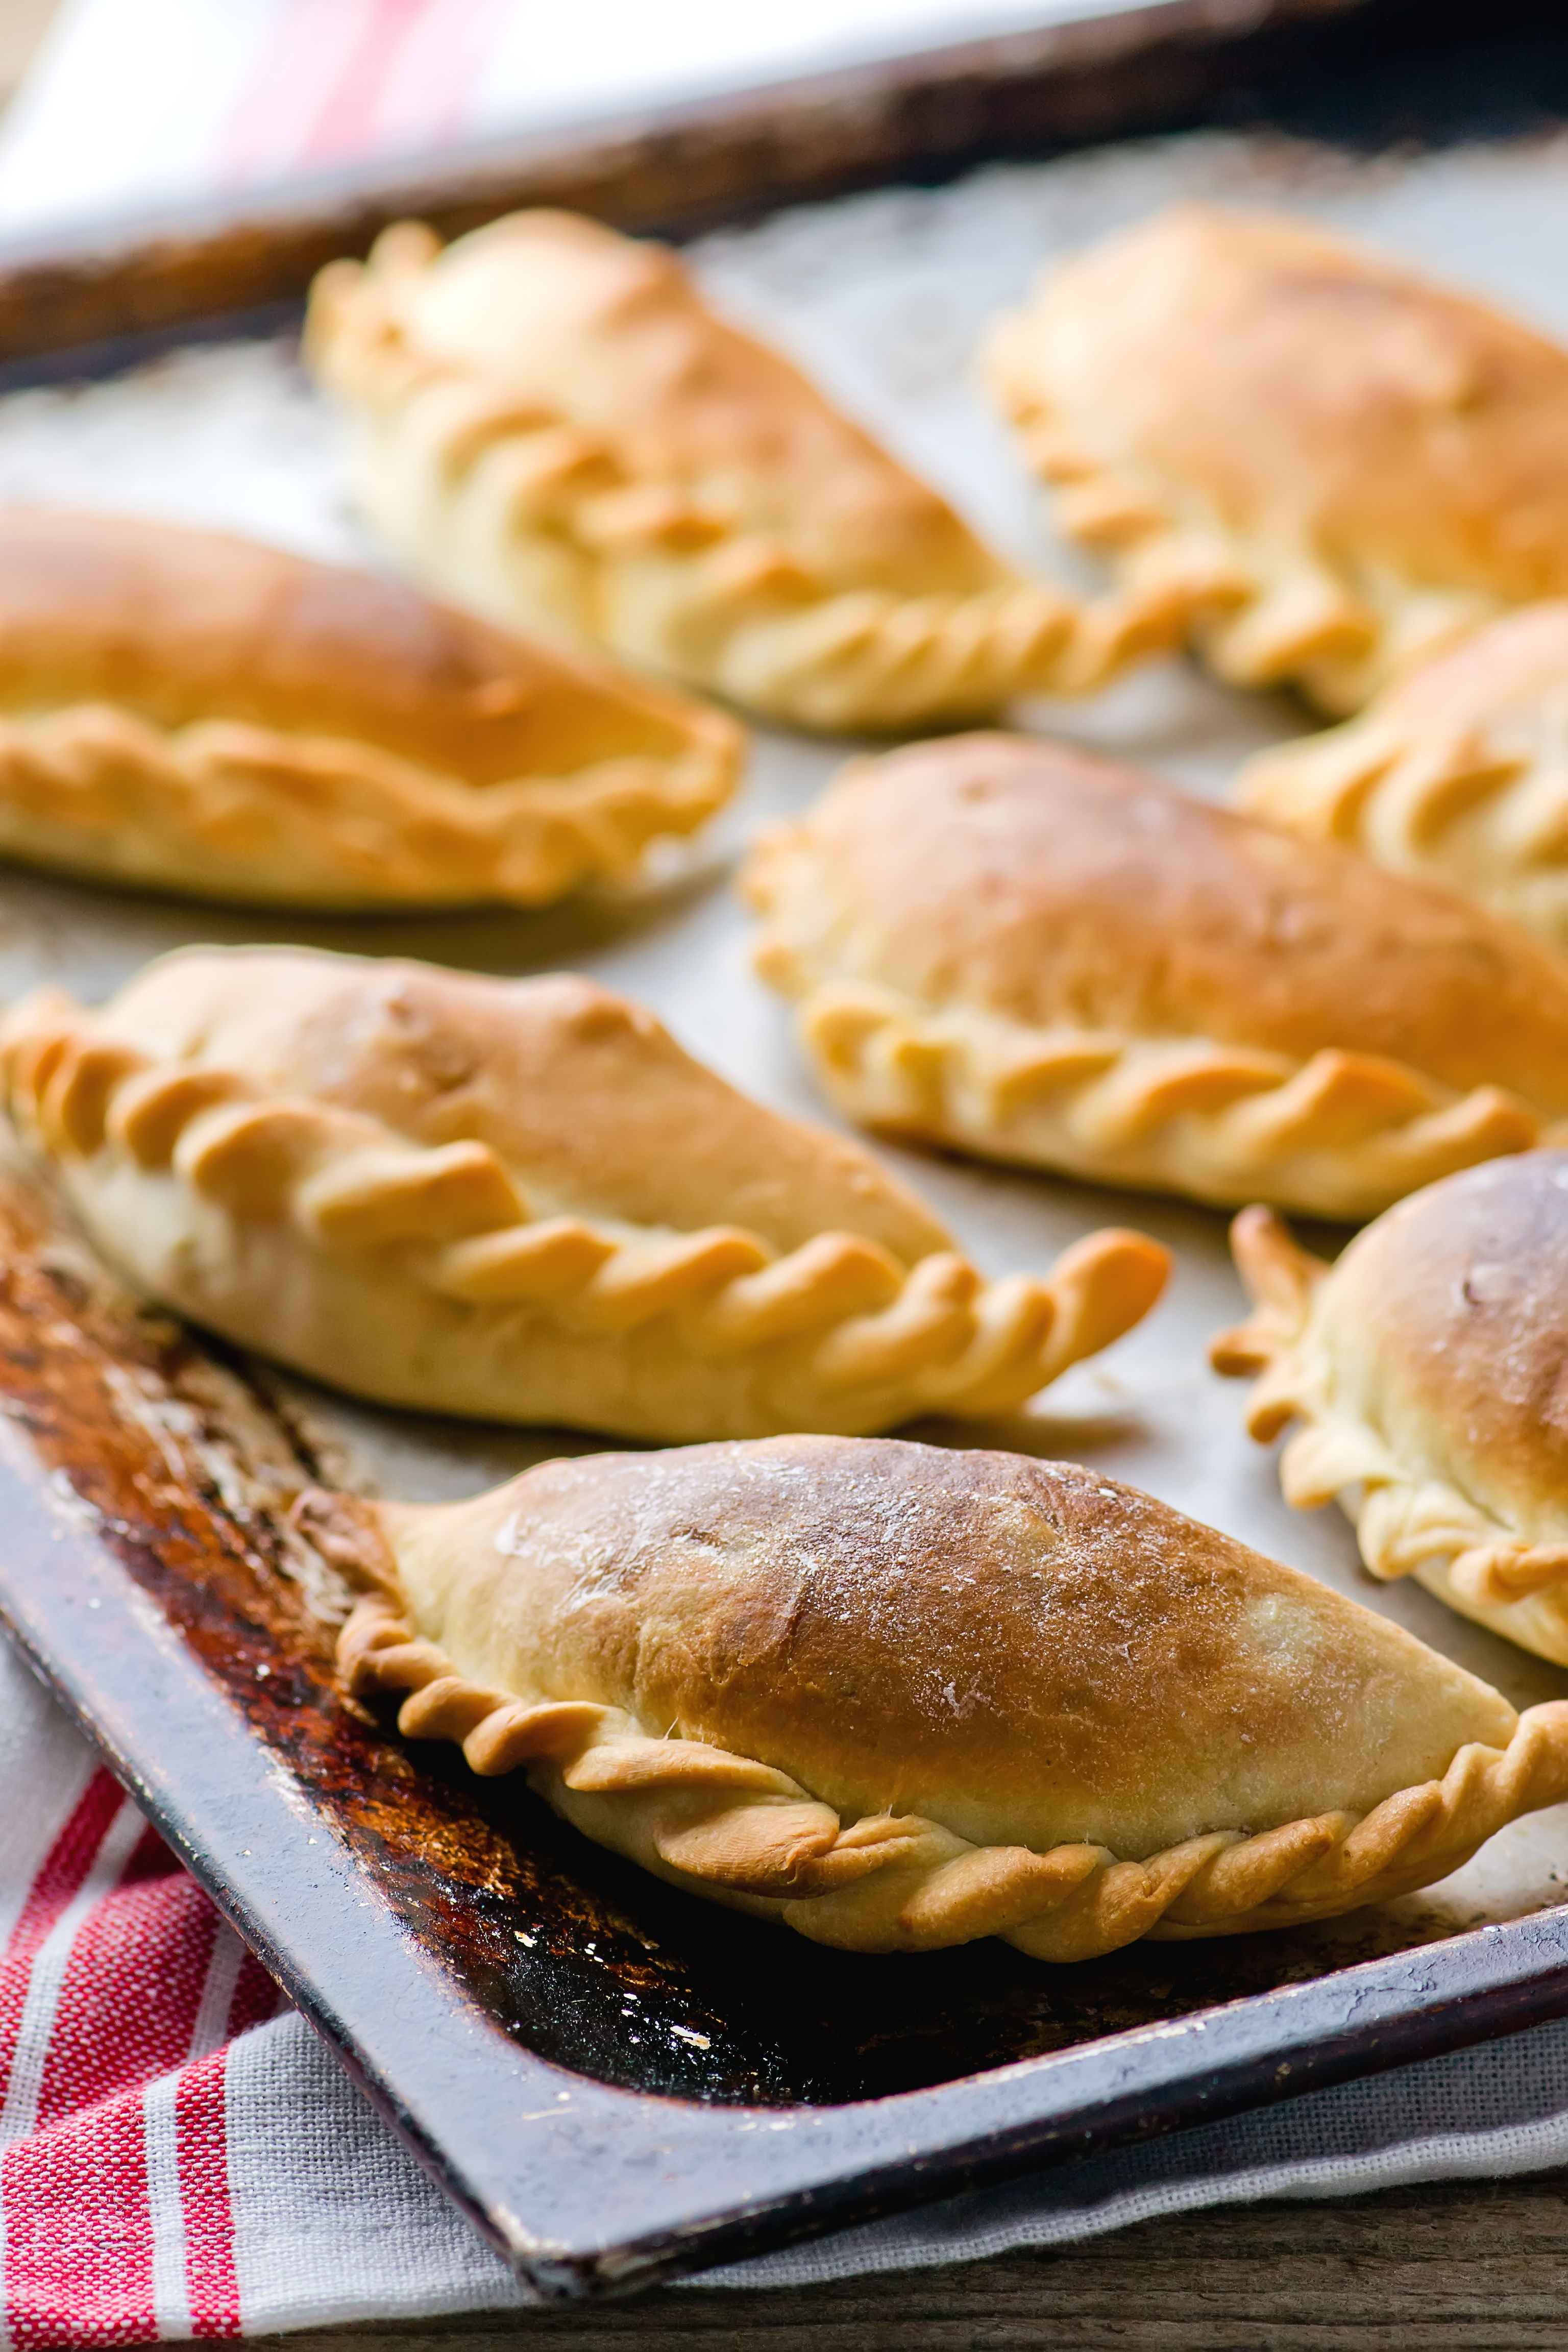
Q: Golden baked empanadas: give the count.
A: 8